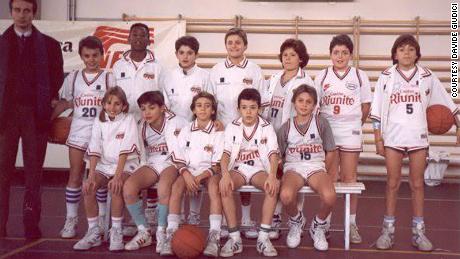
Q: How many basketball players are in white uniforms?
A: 12